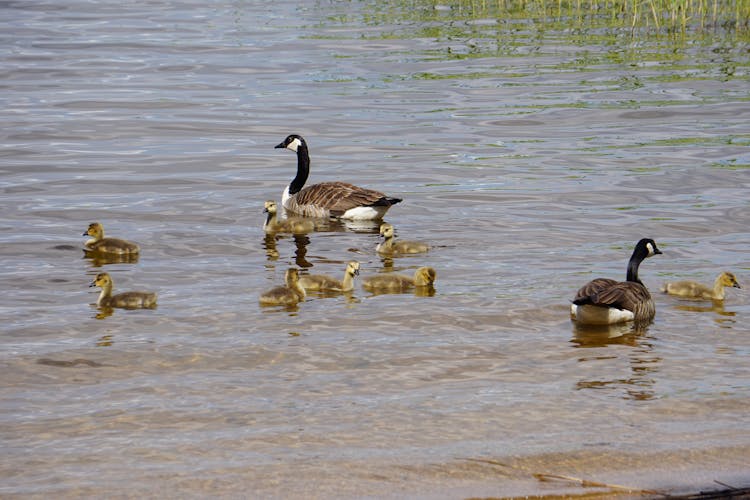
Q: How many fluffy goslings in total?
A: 8